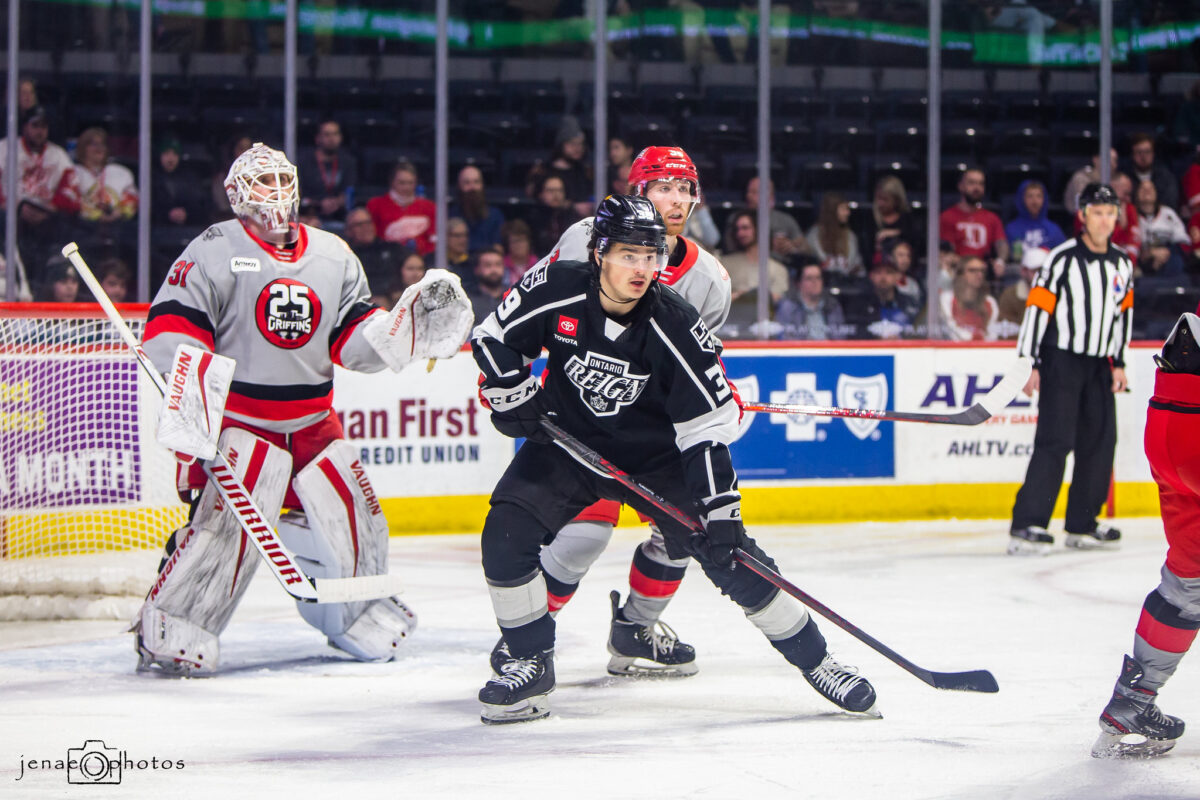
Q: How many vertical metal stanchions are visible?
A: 8